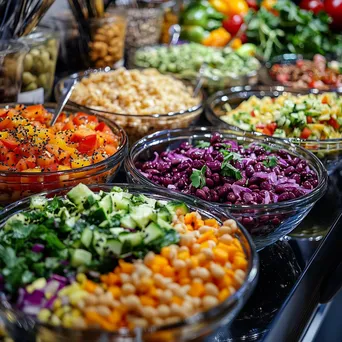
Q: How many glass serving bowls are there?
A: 7